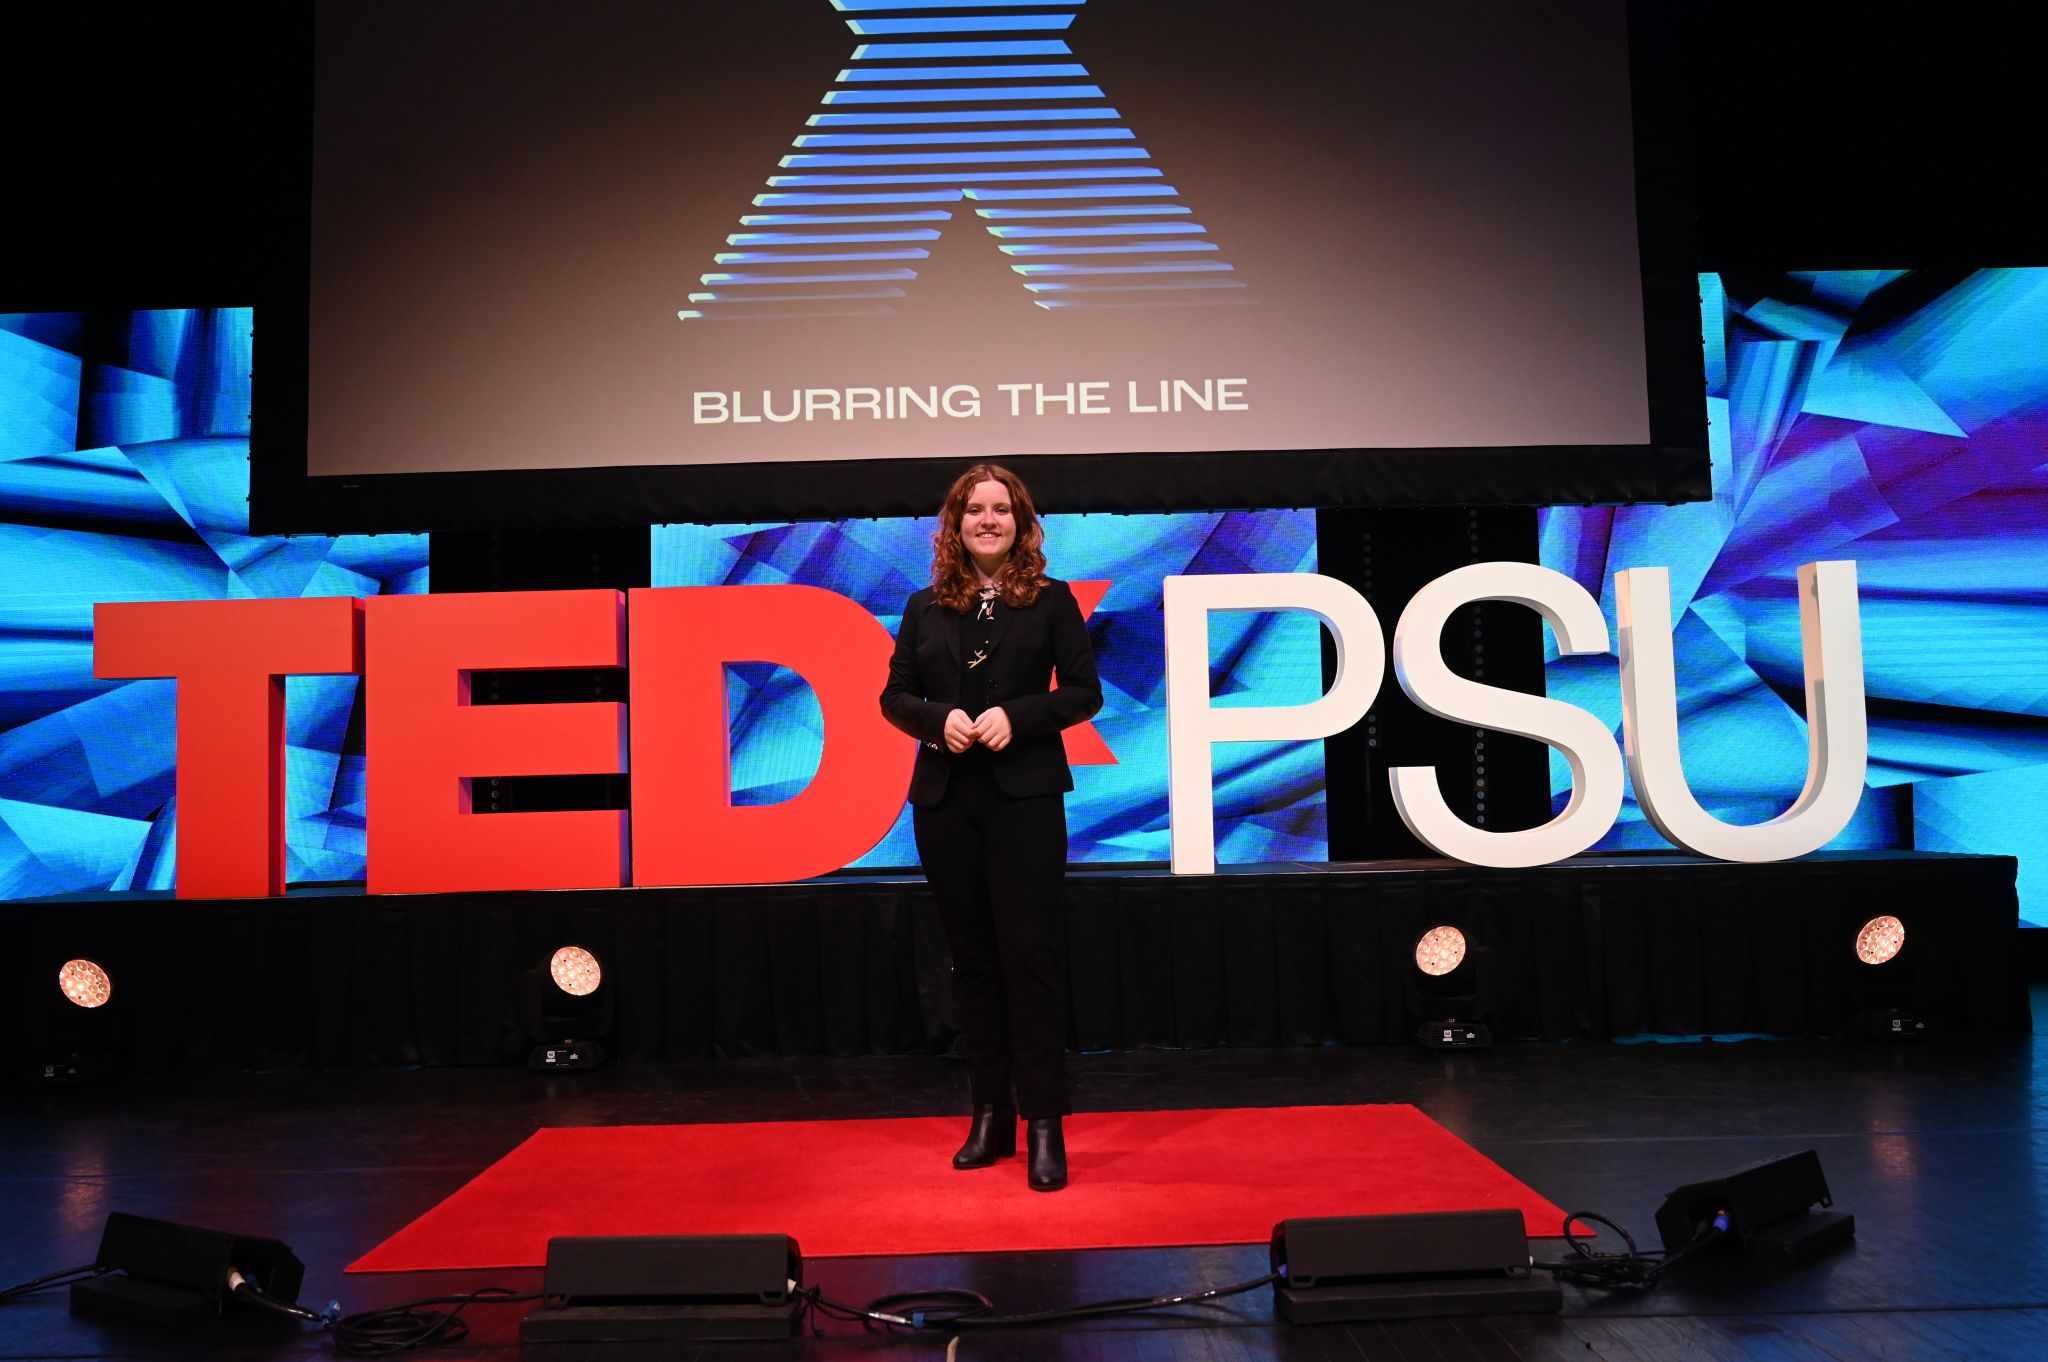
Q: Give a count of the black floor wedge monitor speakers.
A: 4